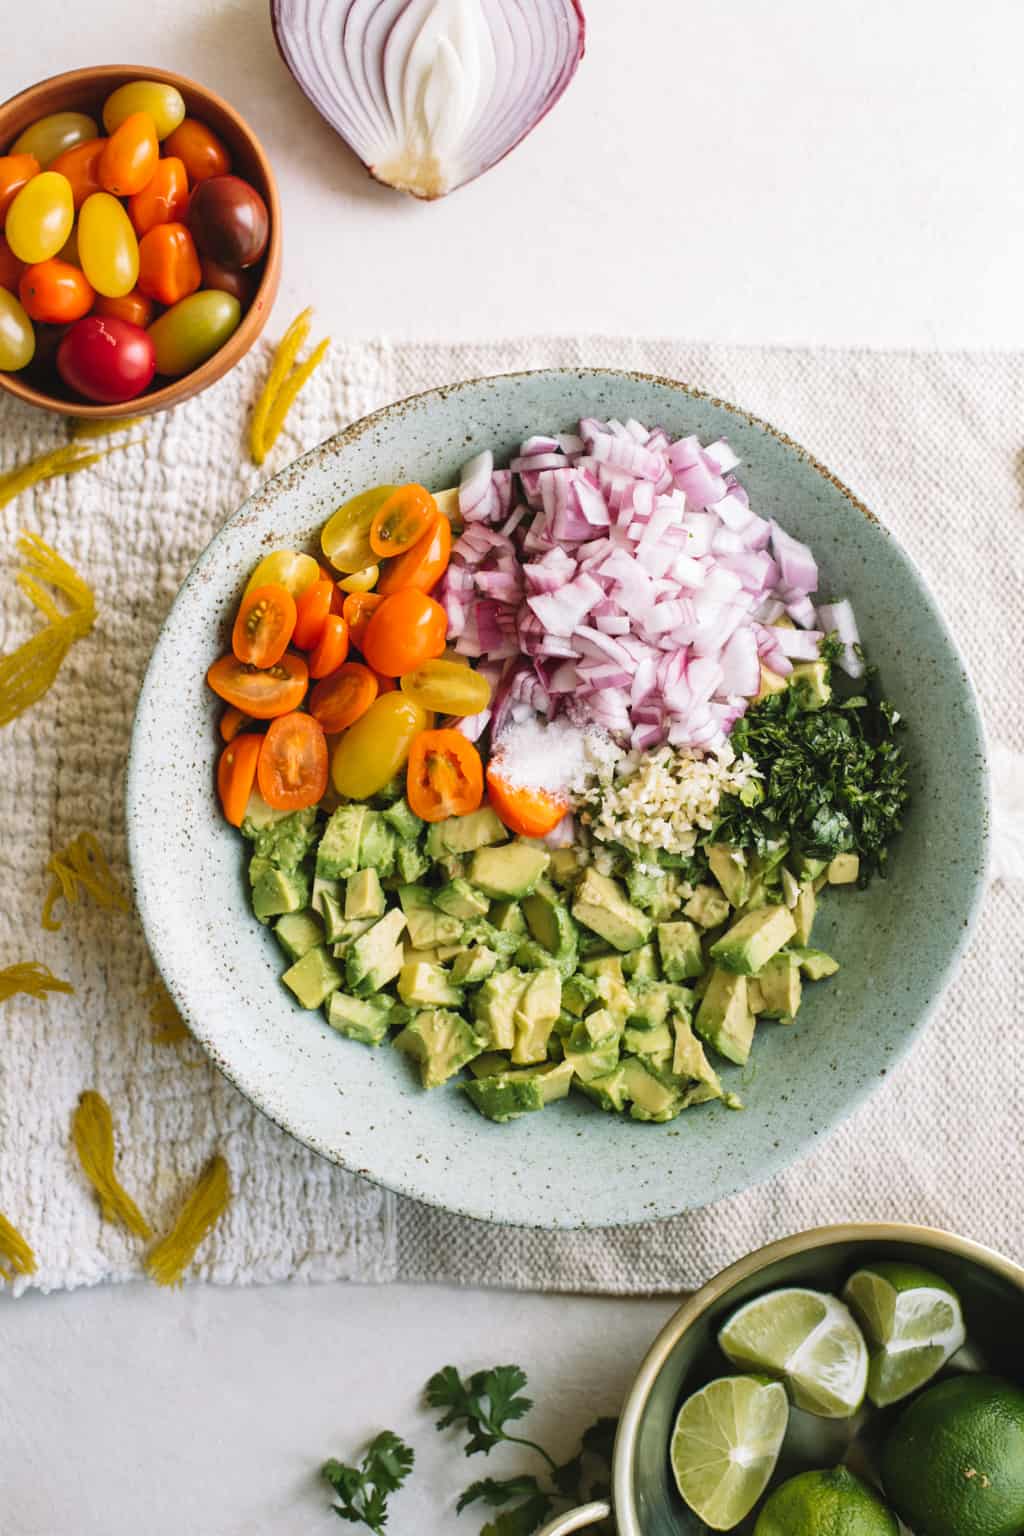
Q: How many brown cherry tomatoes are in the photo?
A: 2